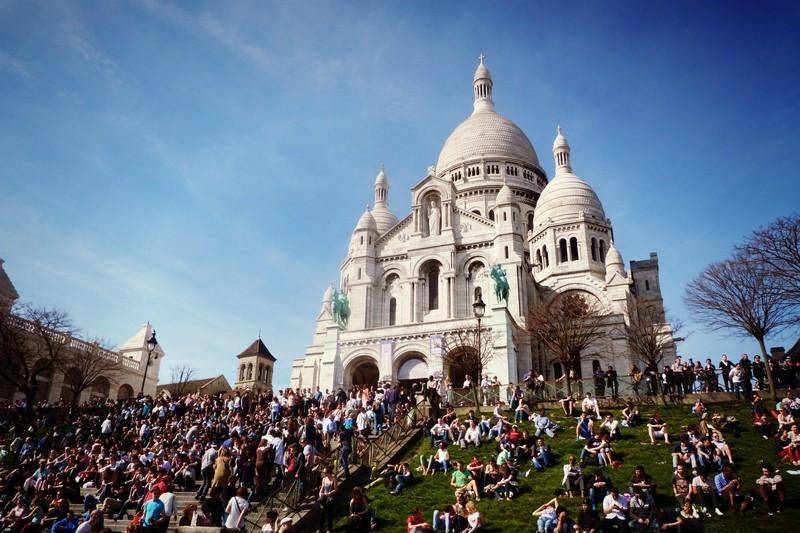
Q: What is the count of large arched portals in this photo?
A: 3